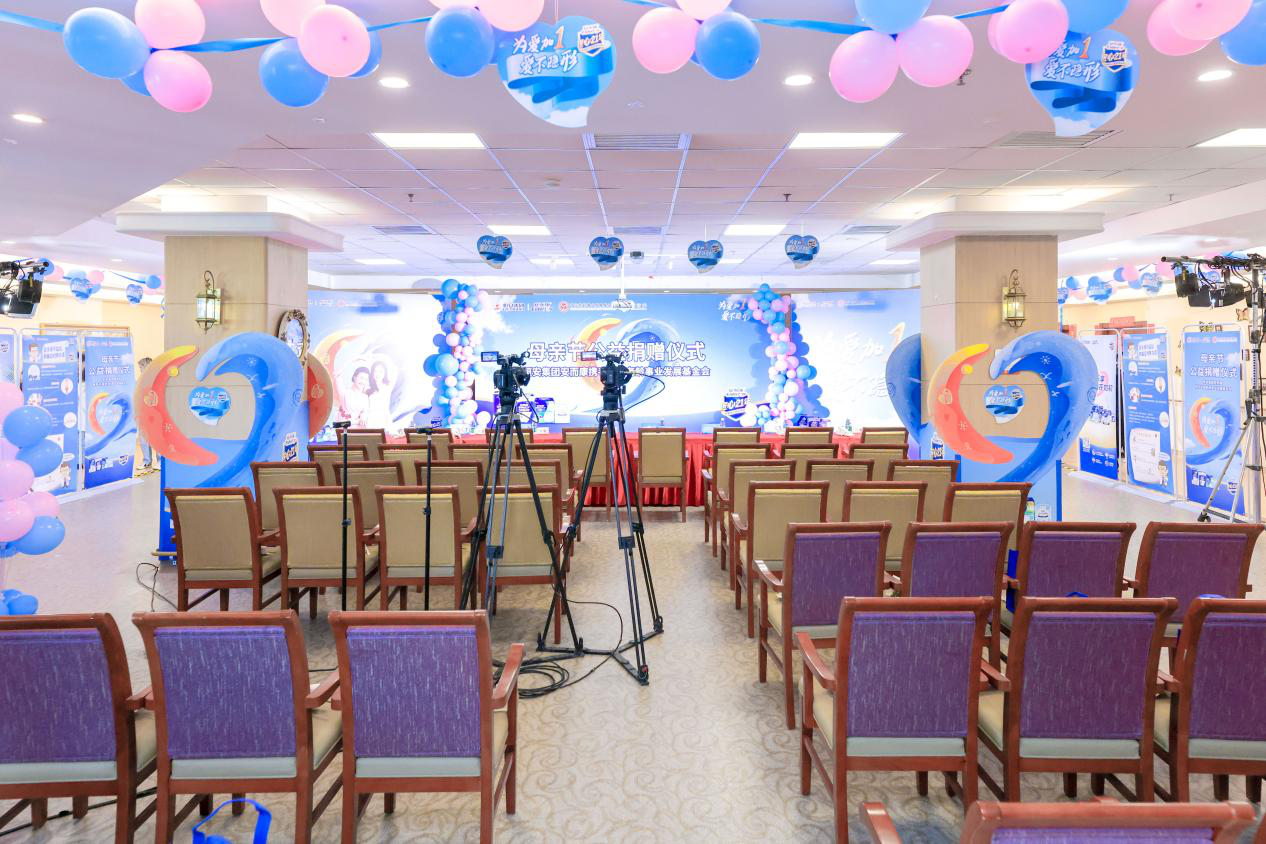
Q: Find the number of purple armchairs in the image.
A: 11